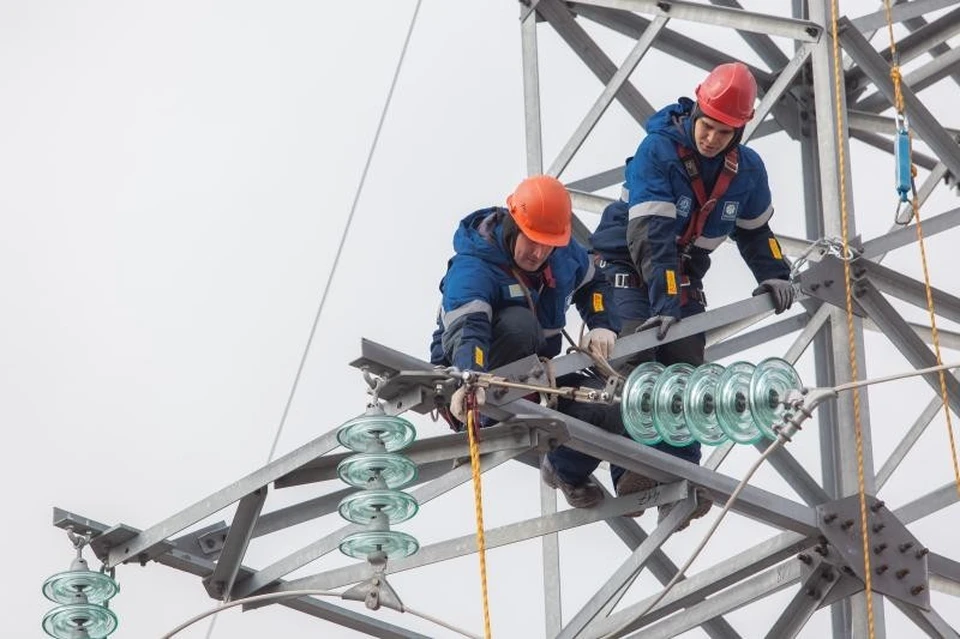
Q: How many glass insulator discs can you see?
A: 11